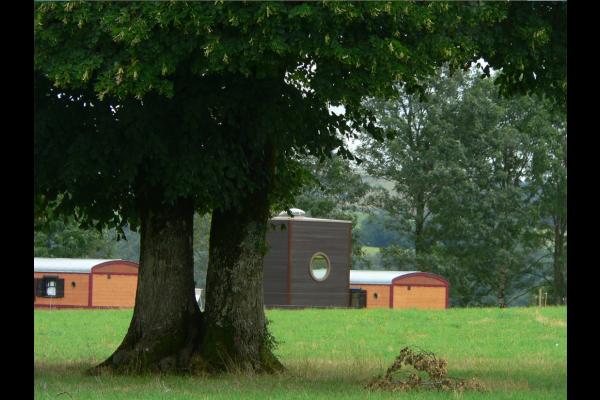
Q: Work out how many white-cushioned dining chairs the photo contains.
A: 0